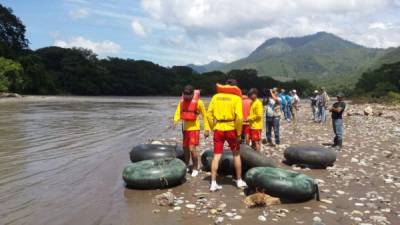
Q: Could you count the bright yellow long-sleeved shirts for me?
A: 3